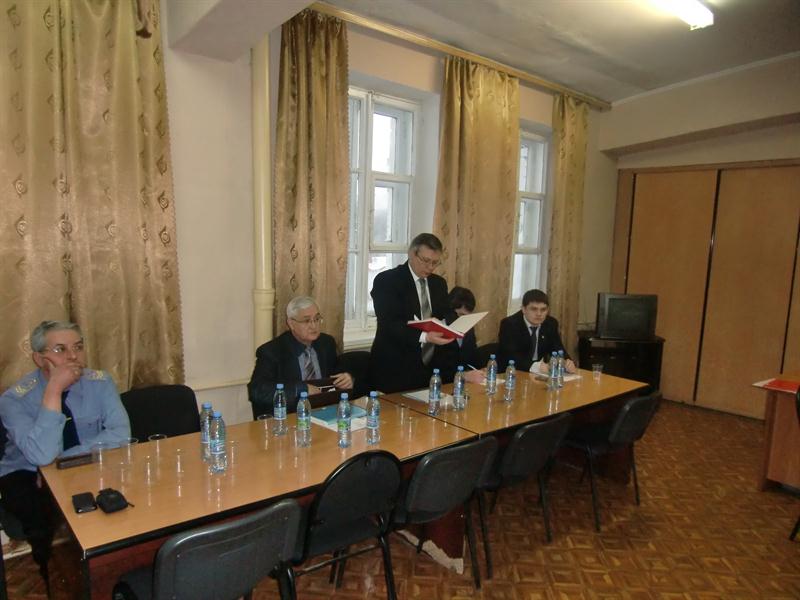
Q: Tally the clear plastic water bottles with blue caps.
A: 12